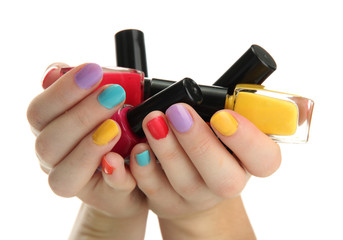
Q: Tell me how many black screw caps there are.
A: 4